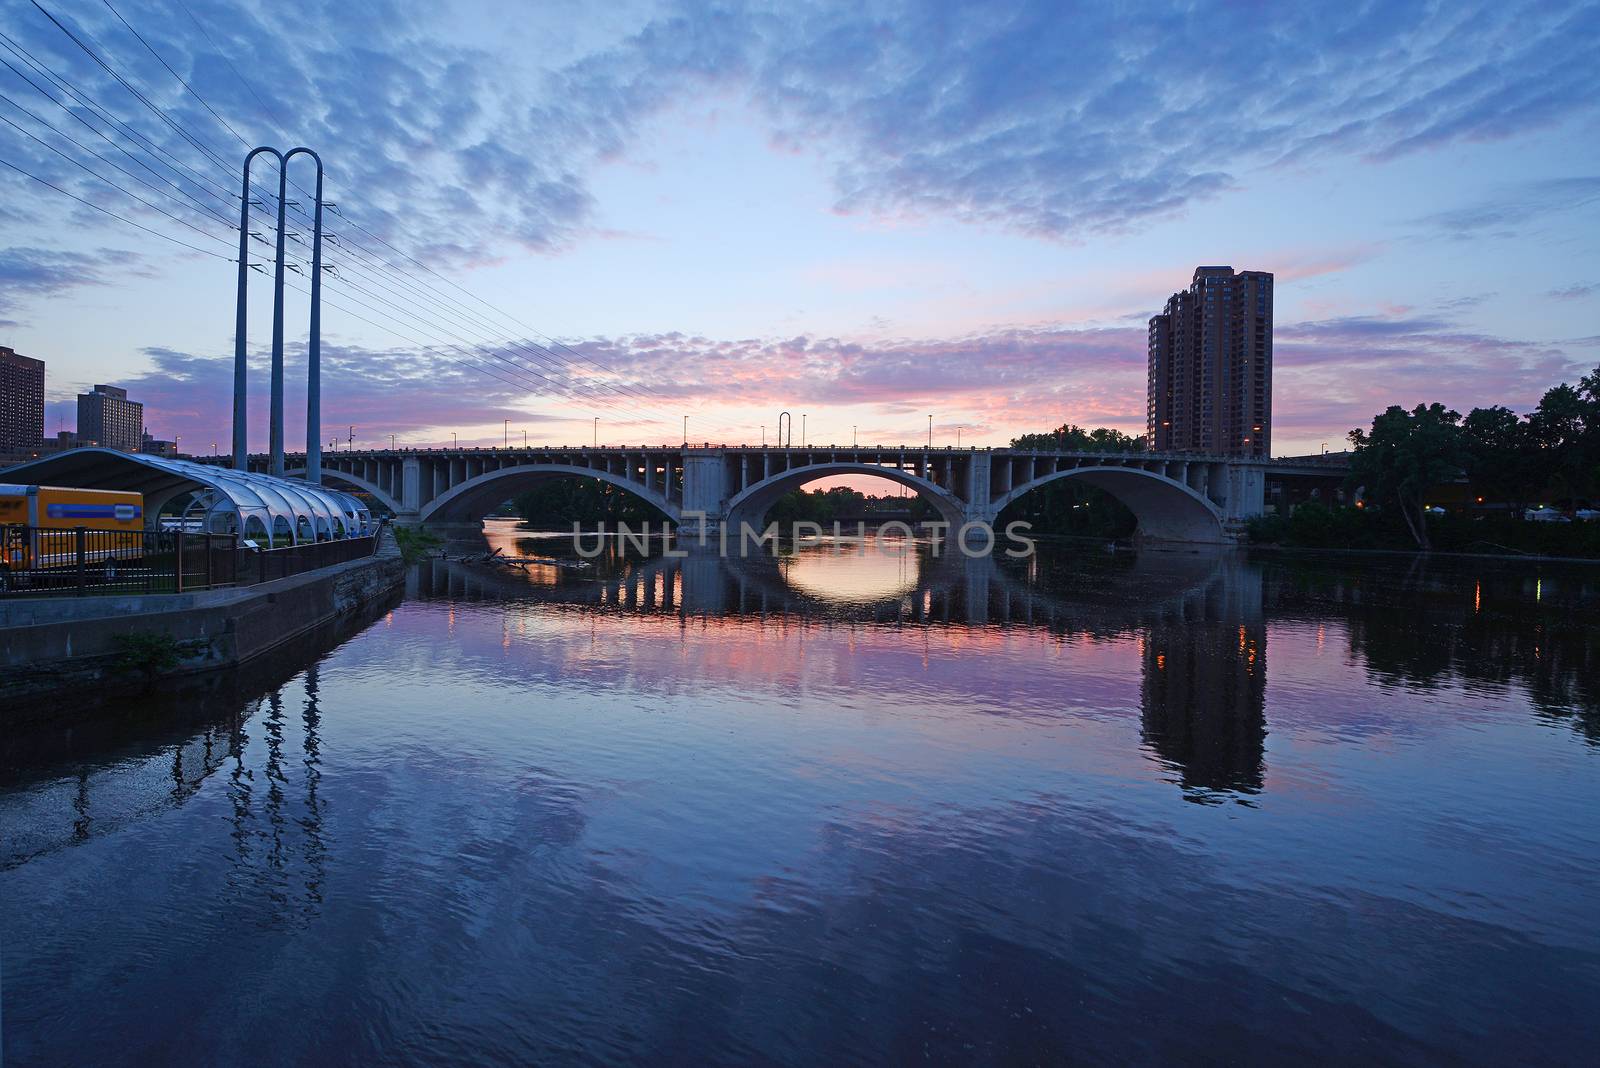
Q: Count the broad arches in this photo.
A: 4